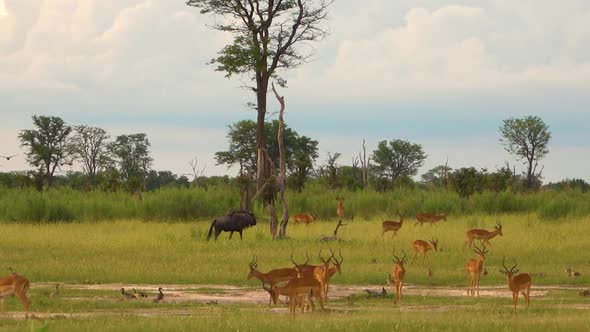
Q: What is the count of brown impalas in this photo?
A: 15